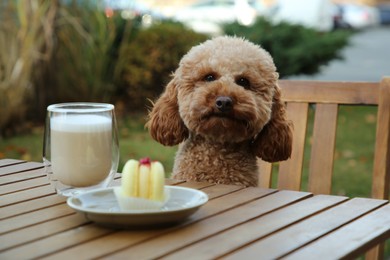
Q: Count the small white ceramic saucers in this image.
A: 1